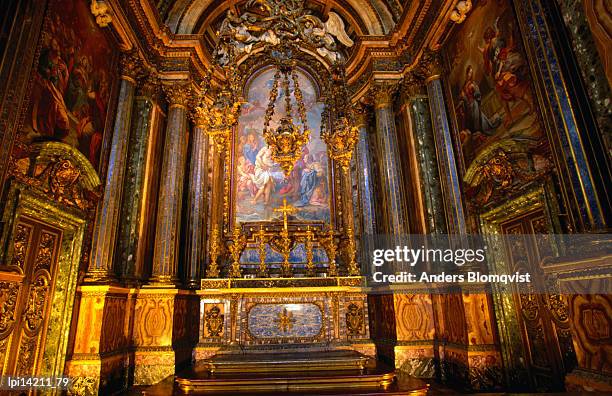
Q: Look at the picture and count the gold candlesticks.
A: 6